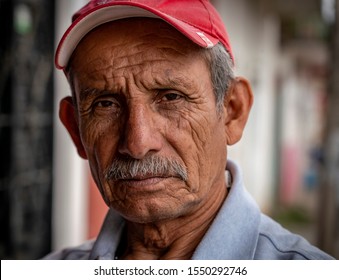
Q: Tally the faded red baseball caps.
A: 1